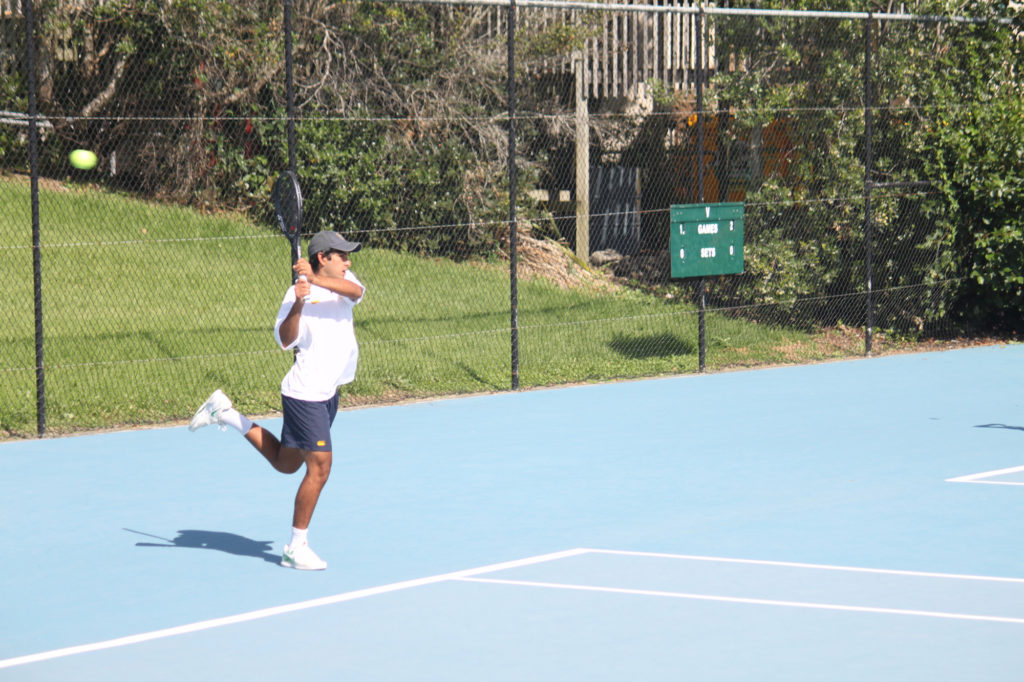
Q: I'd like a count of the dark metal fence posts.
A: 5